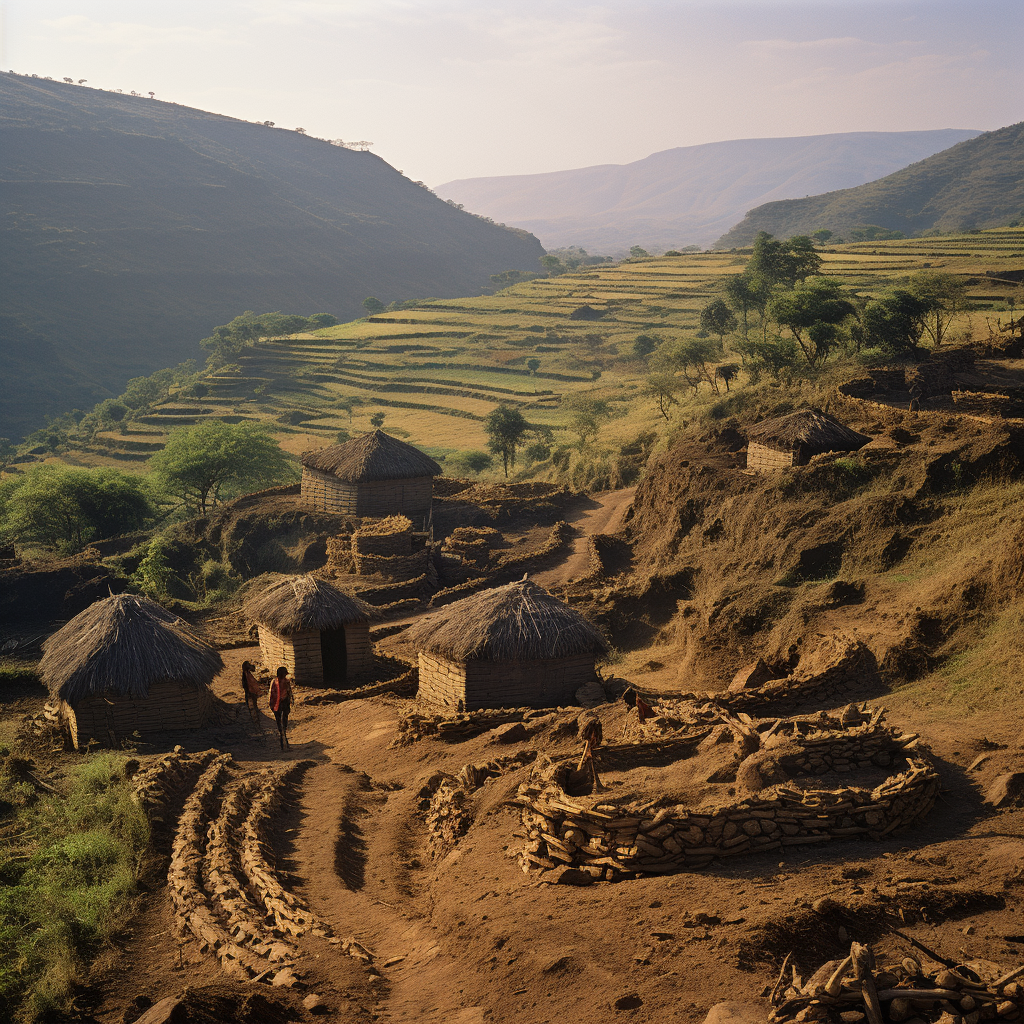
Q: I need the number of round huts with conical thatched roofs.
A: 5